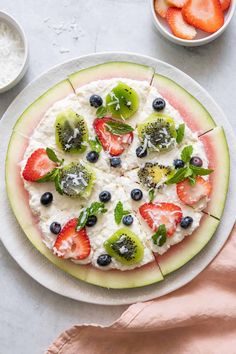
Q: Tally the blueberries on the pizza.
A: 15